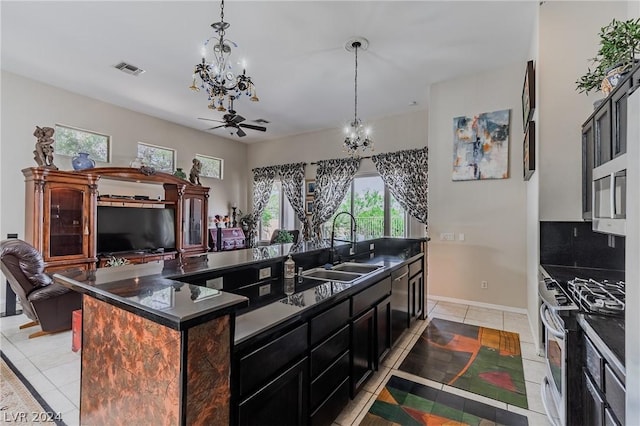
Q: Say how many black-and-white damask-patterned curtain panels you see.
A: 4